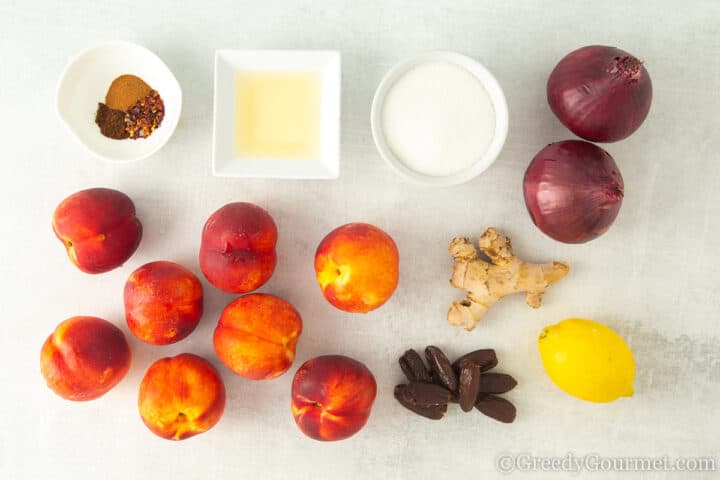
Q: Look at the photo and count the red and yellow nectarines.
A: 8